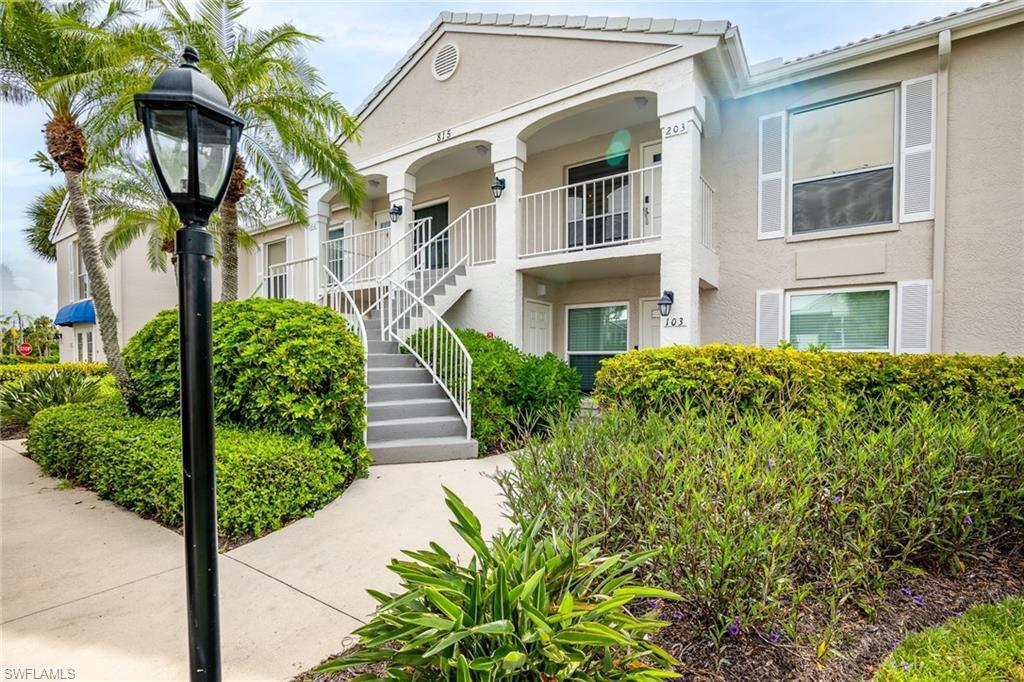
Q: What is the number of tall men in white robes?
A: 0